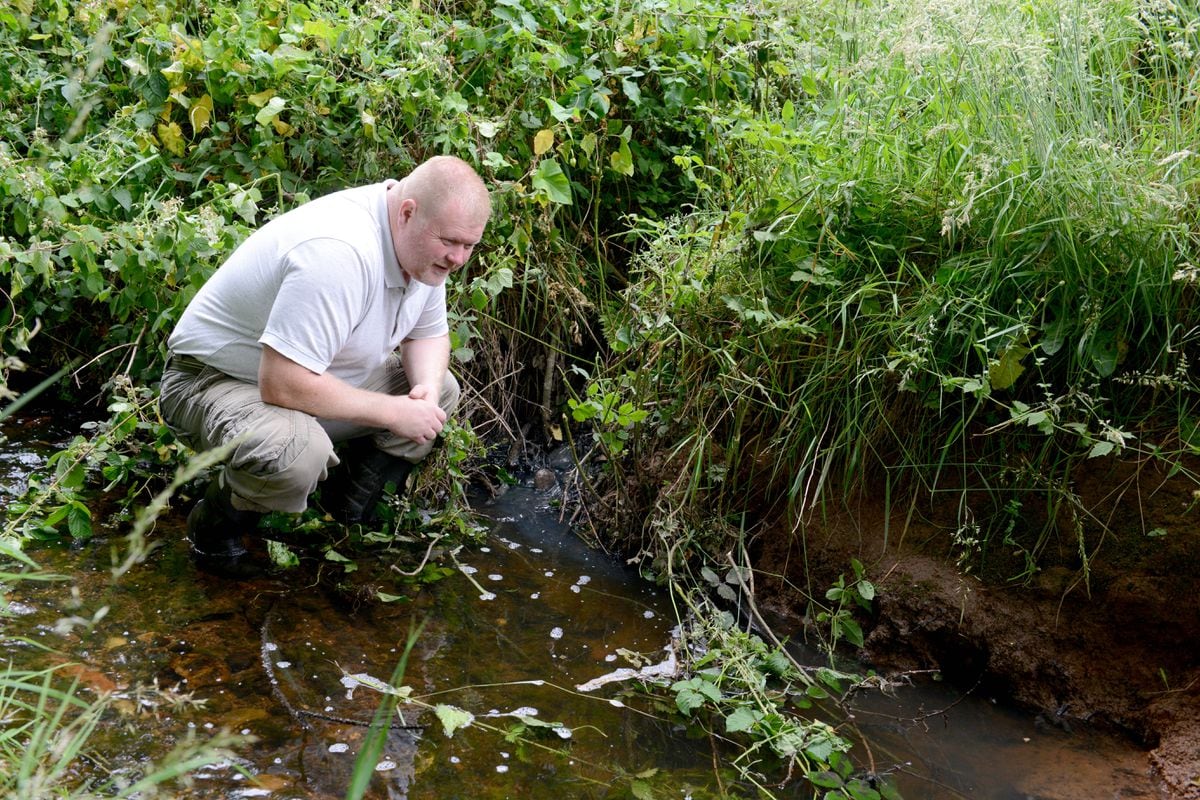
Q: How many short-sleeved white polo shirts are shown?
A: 1